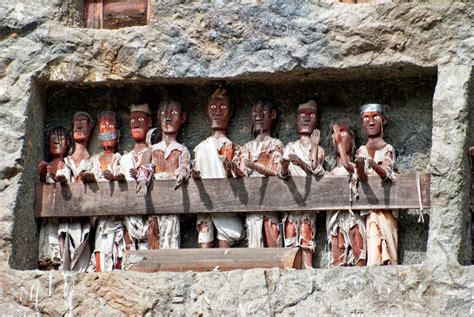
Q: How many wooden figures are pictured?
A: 10